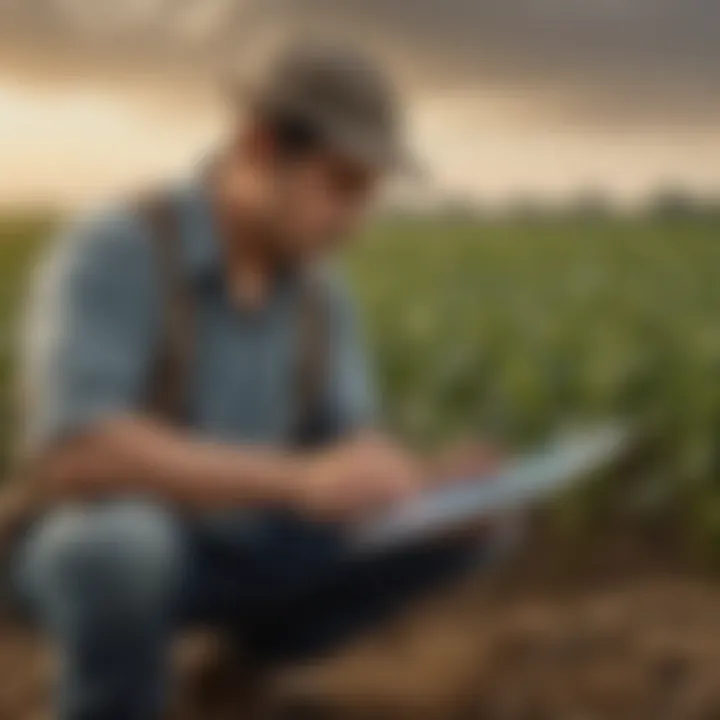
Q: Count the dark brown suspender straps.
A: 2